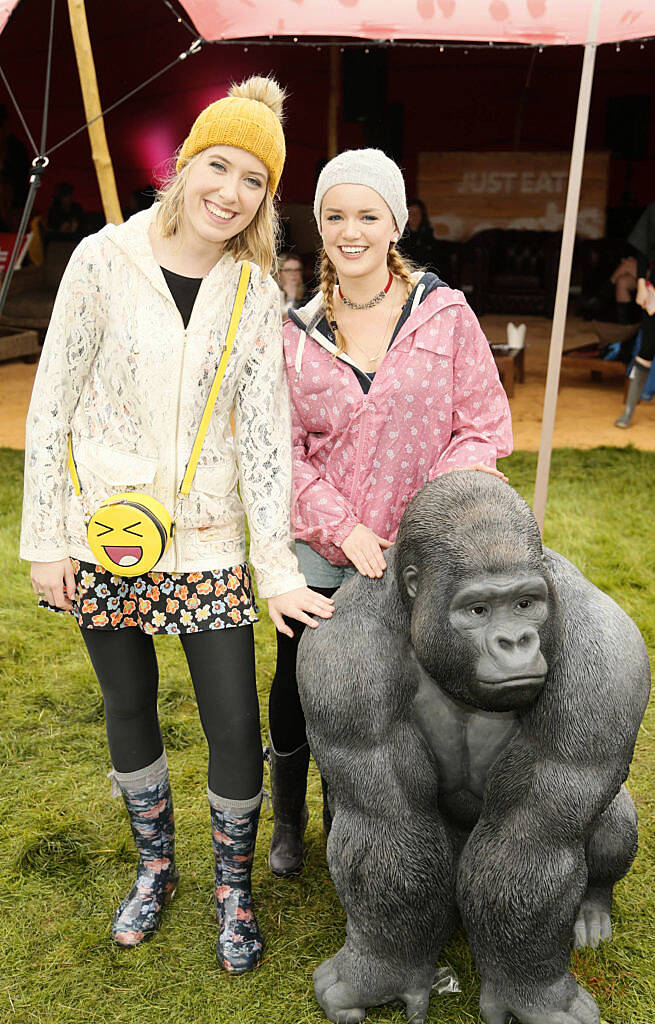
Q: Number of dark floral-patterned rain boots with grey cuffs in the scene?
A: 2